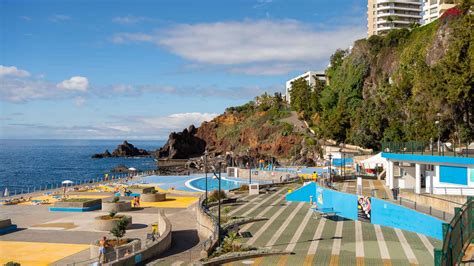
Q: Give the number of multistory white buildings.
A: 3